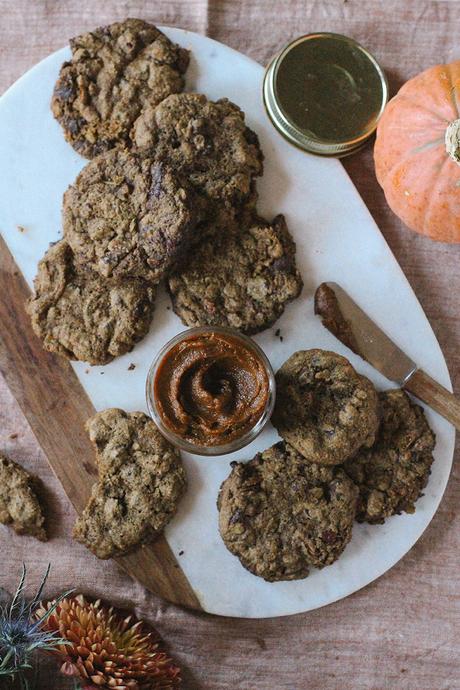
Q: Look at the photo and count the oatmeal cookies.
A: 10